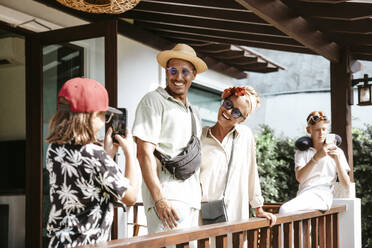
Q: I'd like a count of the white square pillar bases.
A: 1